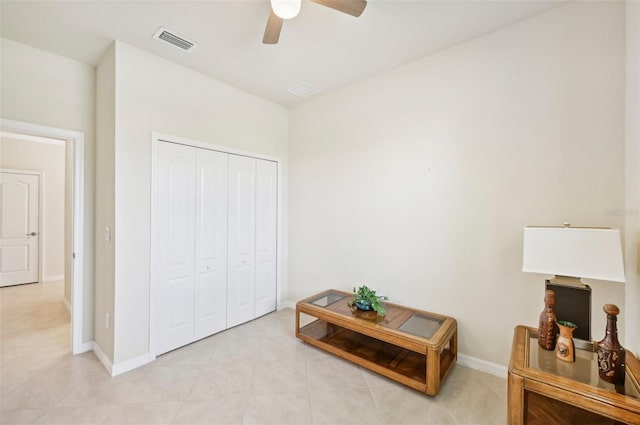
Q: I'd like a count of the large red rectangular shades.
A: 0